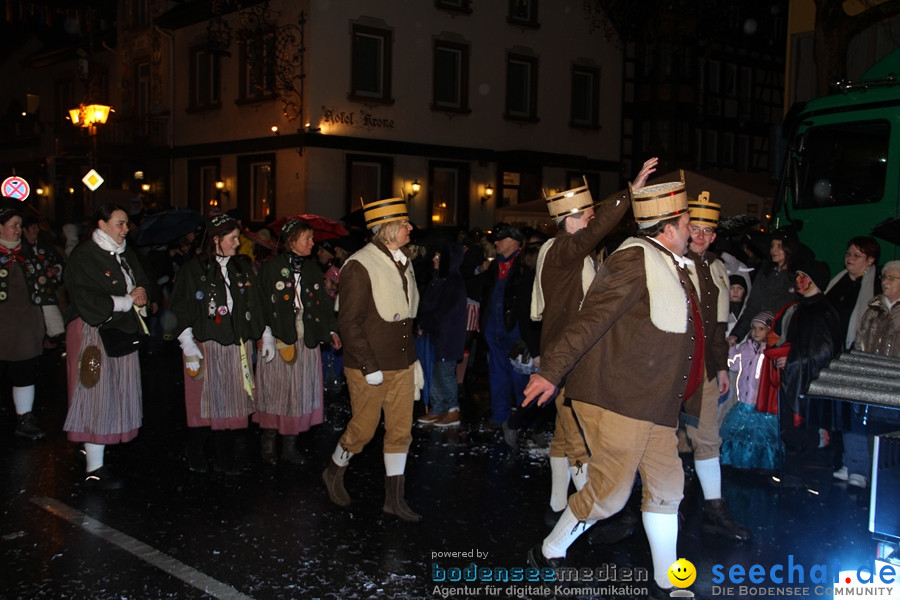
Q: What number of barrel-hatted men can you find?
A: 4